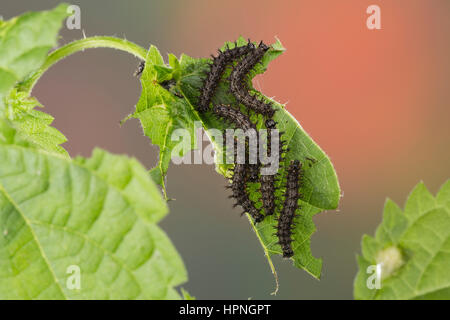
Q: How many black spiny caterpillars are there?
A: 6